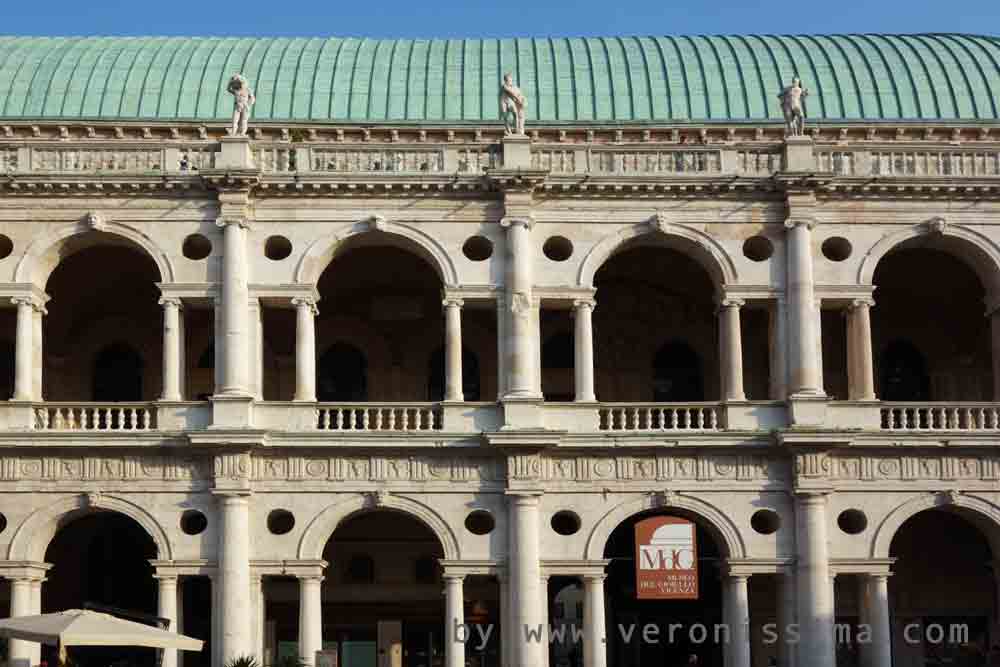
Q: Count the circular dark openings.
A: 14